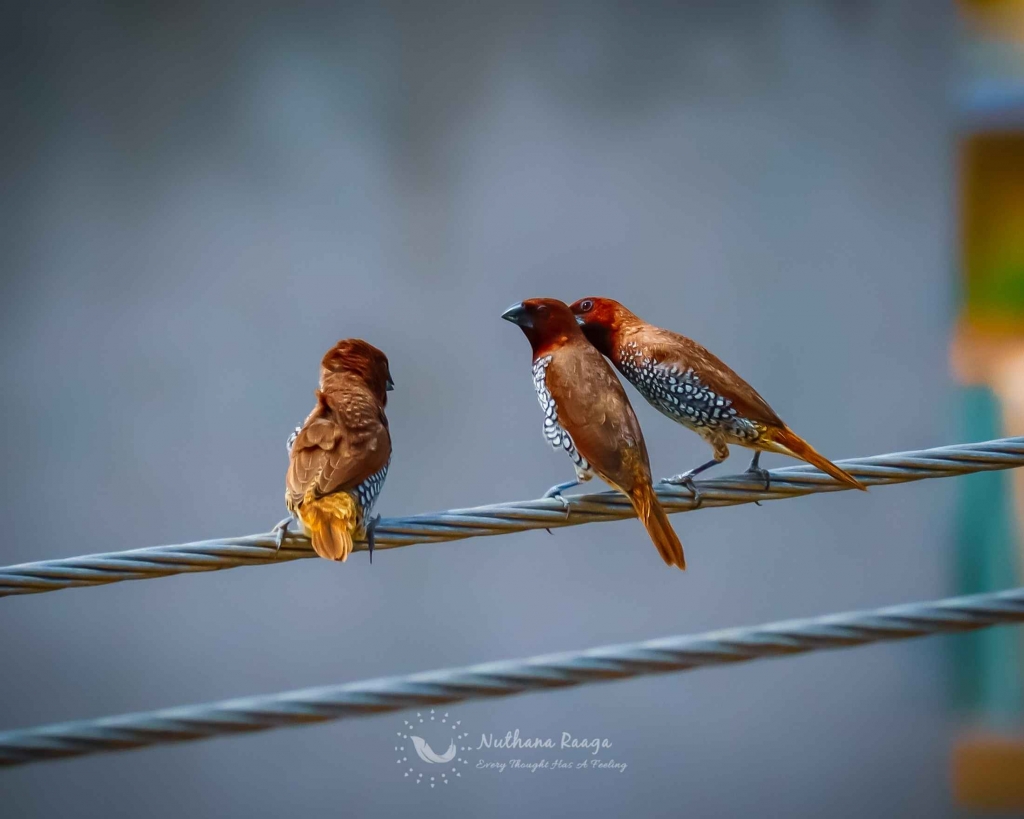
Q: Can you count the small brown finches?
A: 3